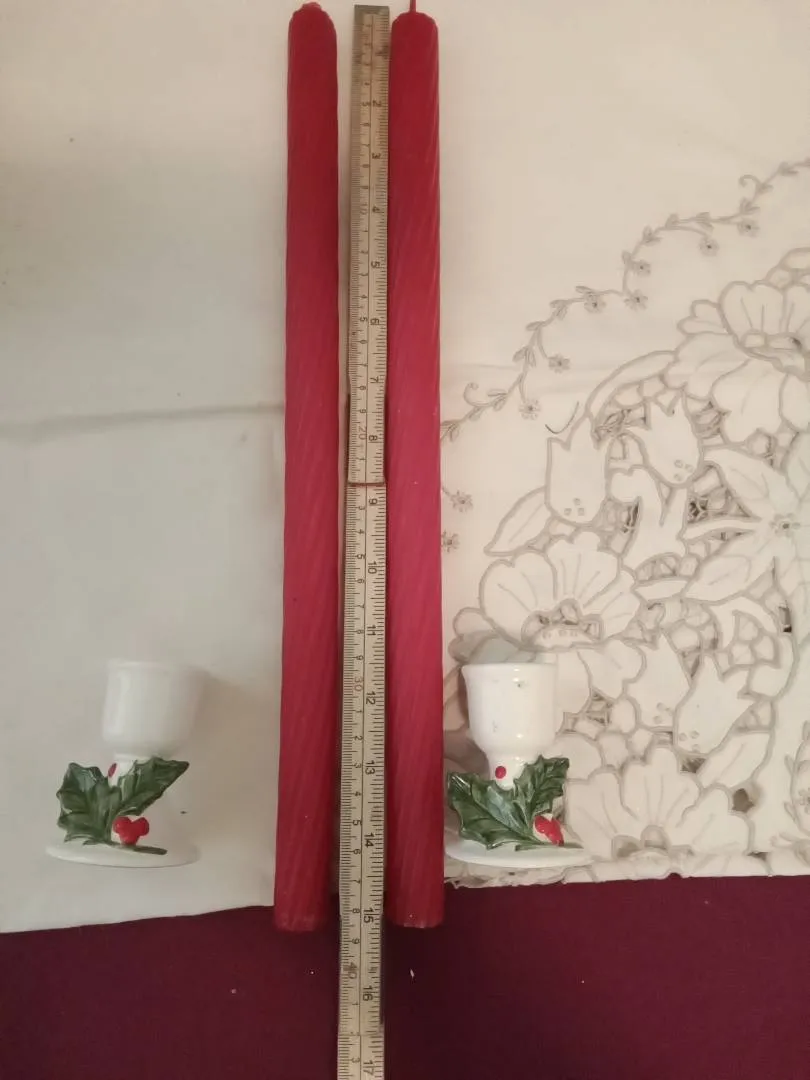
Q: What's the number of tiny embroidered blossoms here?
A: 9